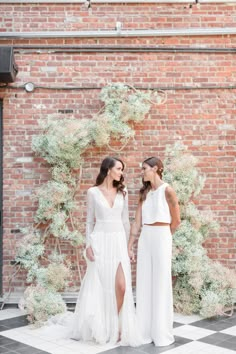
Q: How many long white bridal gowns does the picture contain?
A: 1